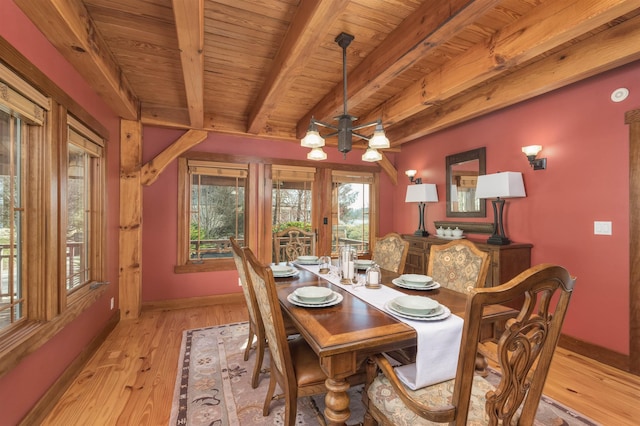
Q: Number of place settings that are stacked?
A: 6